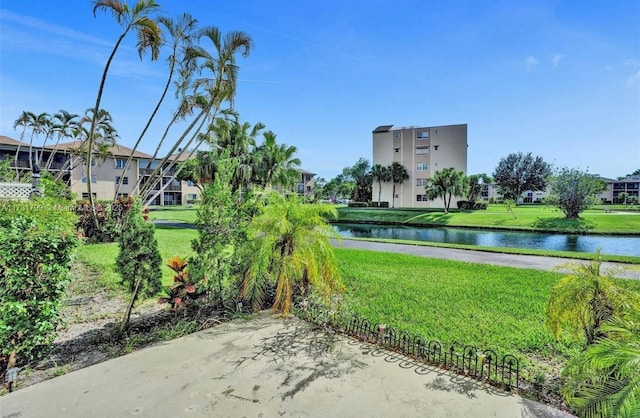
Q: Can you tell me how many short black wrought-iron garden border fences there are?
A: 1